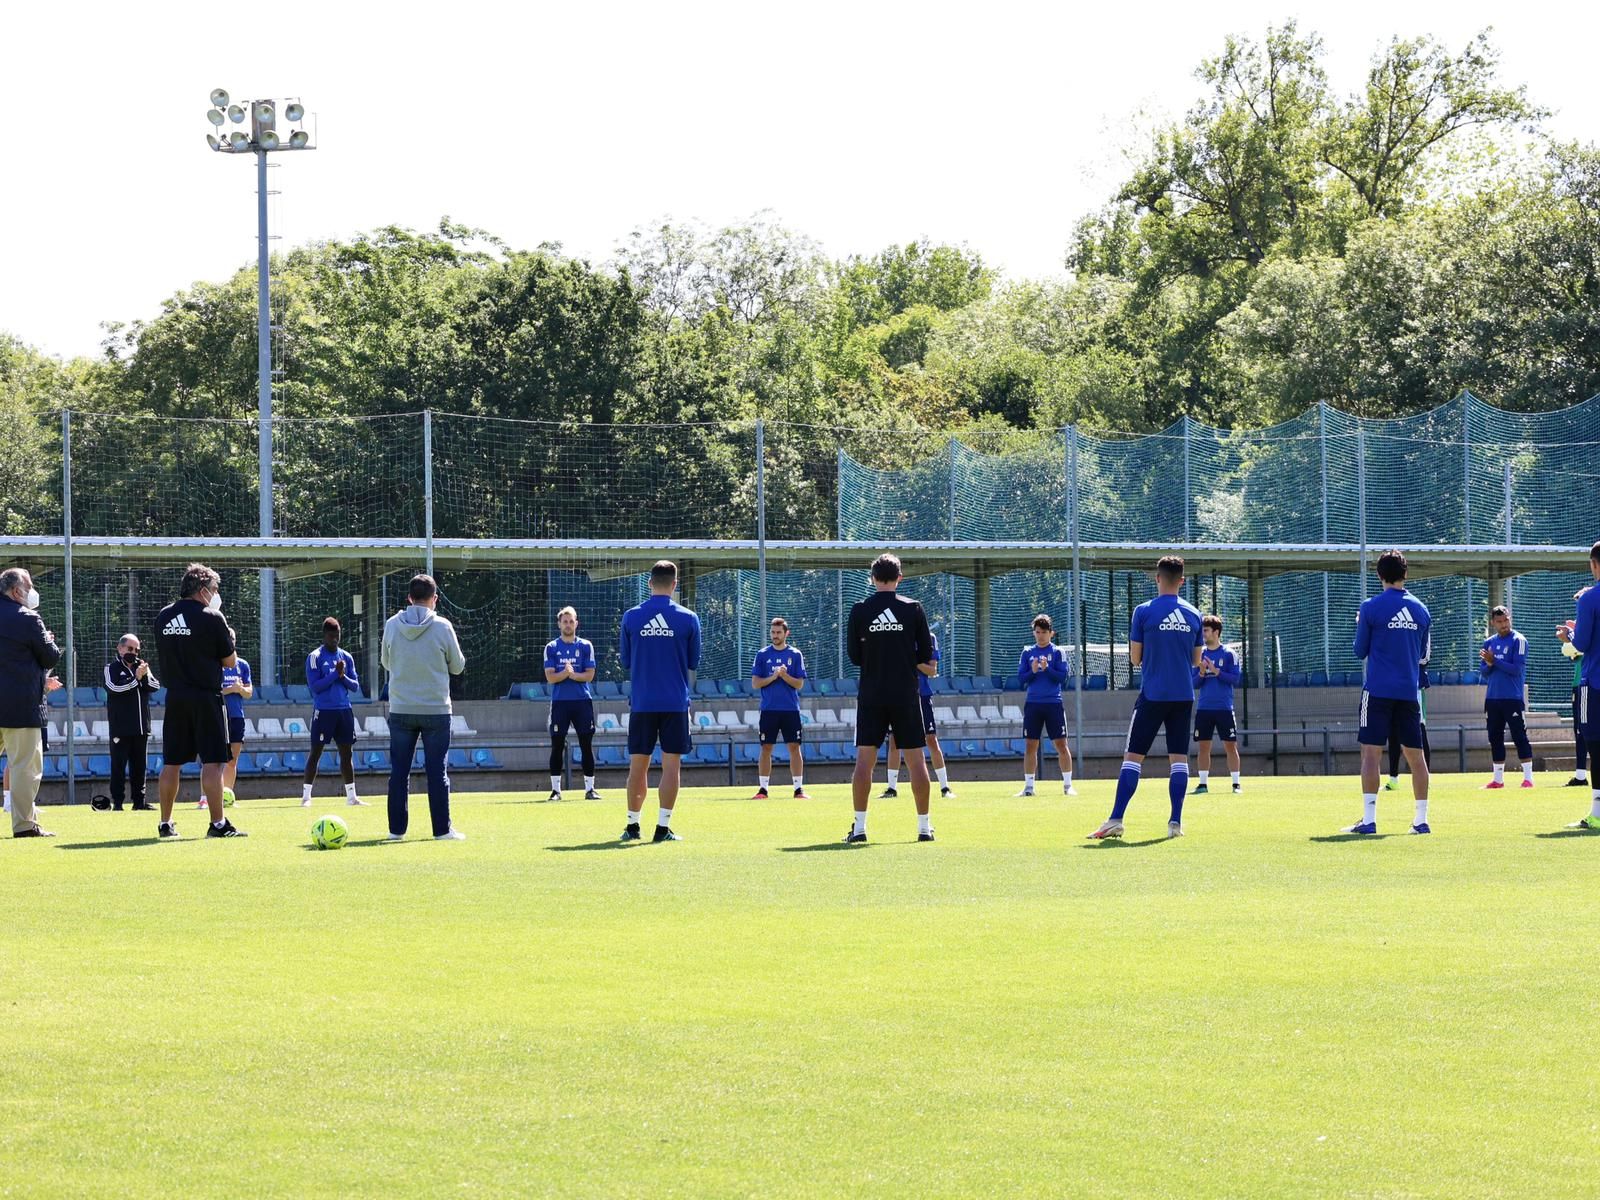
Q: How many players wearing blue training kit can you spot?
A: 12